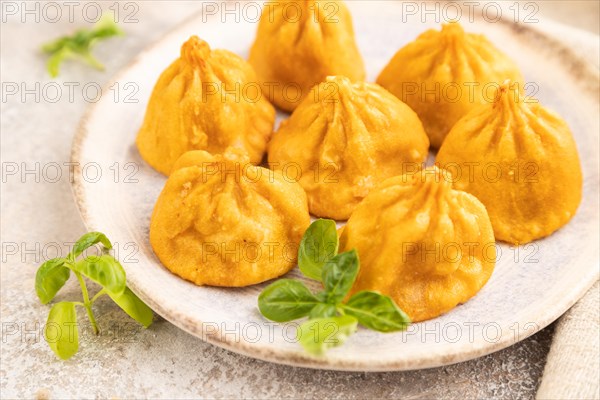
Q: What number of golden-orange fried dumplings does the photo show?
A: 7